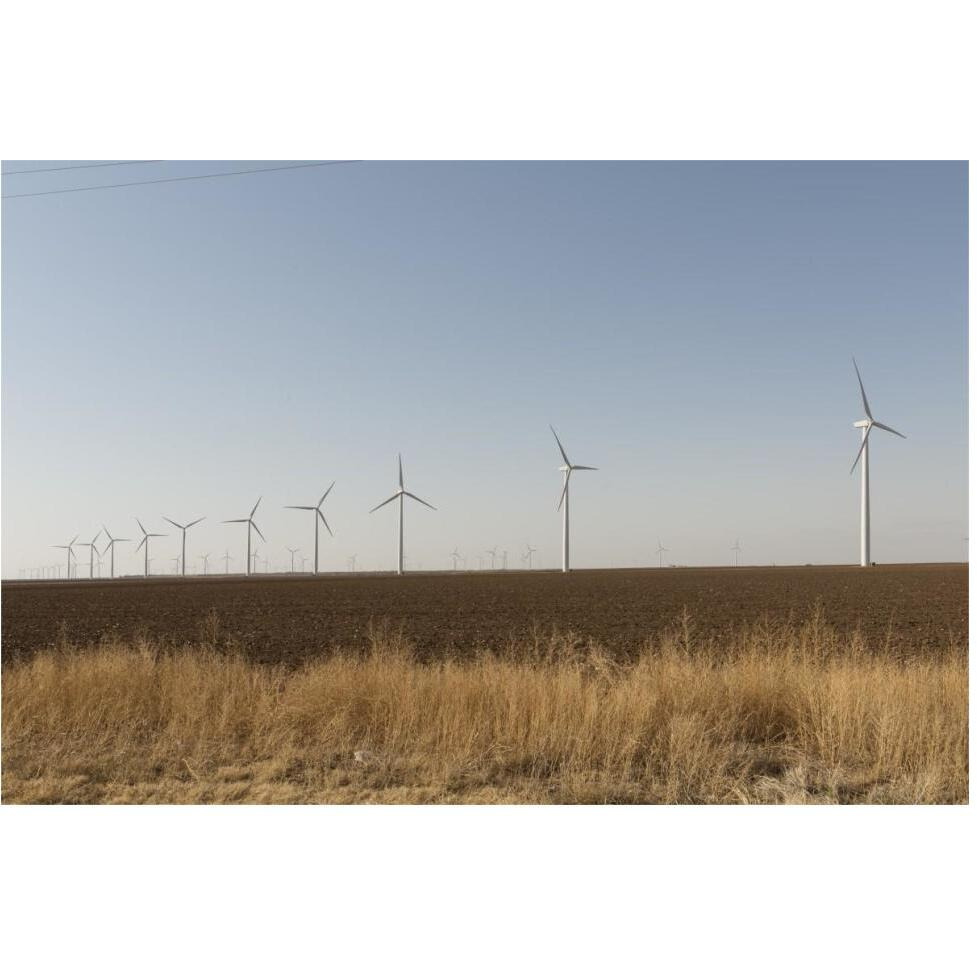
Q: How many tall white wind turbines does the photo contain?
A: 10